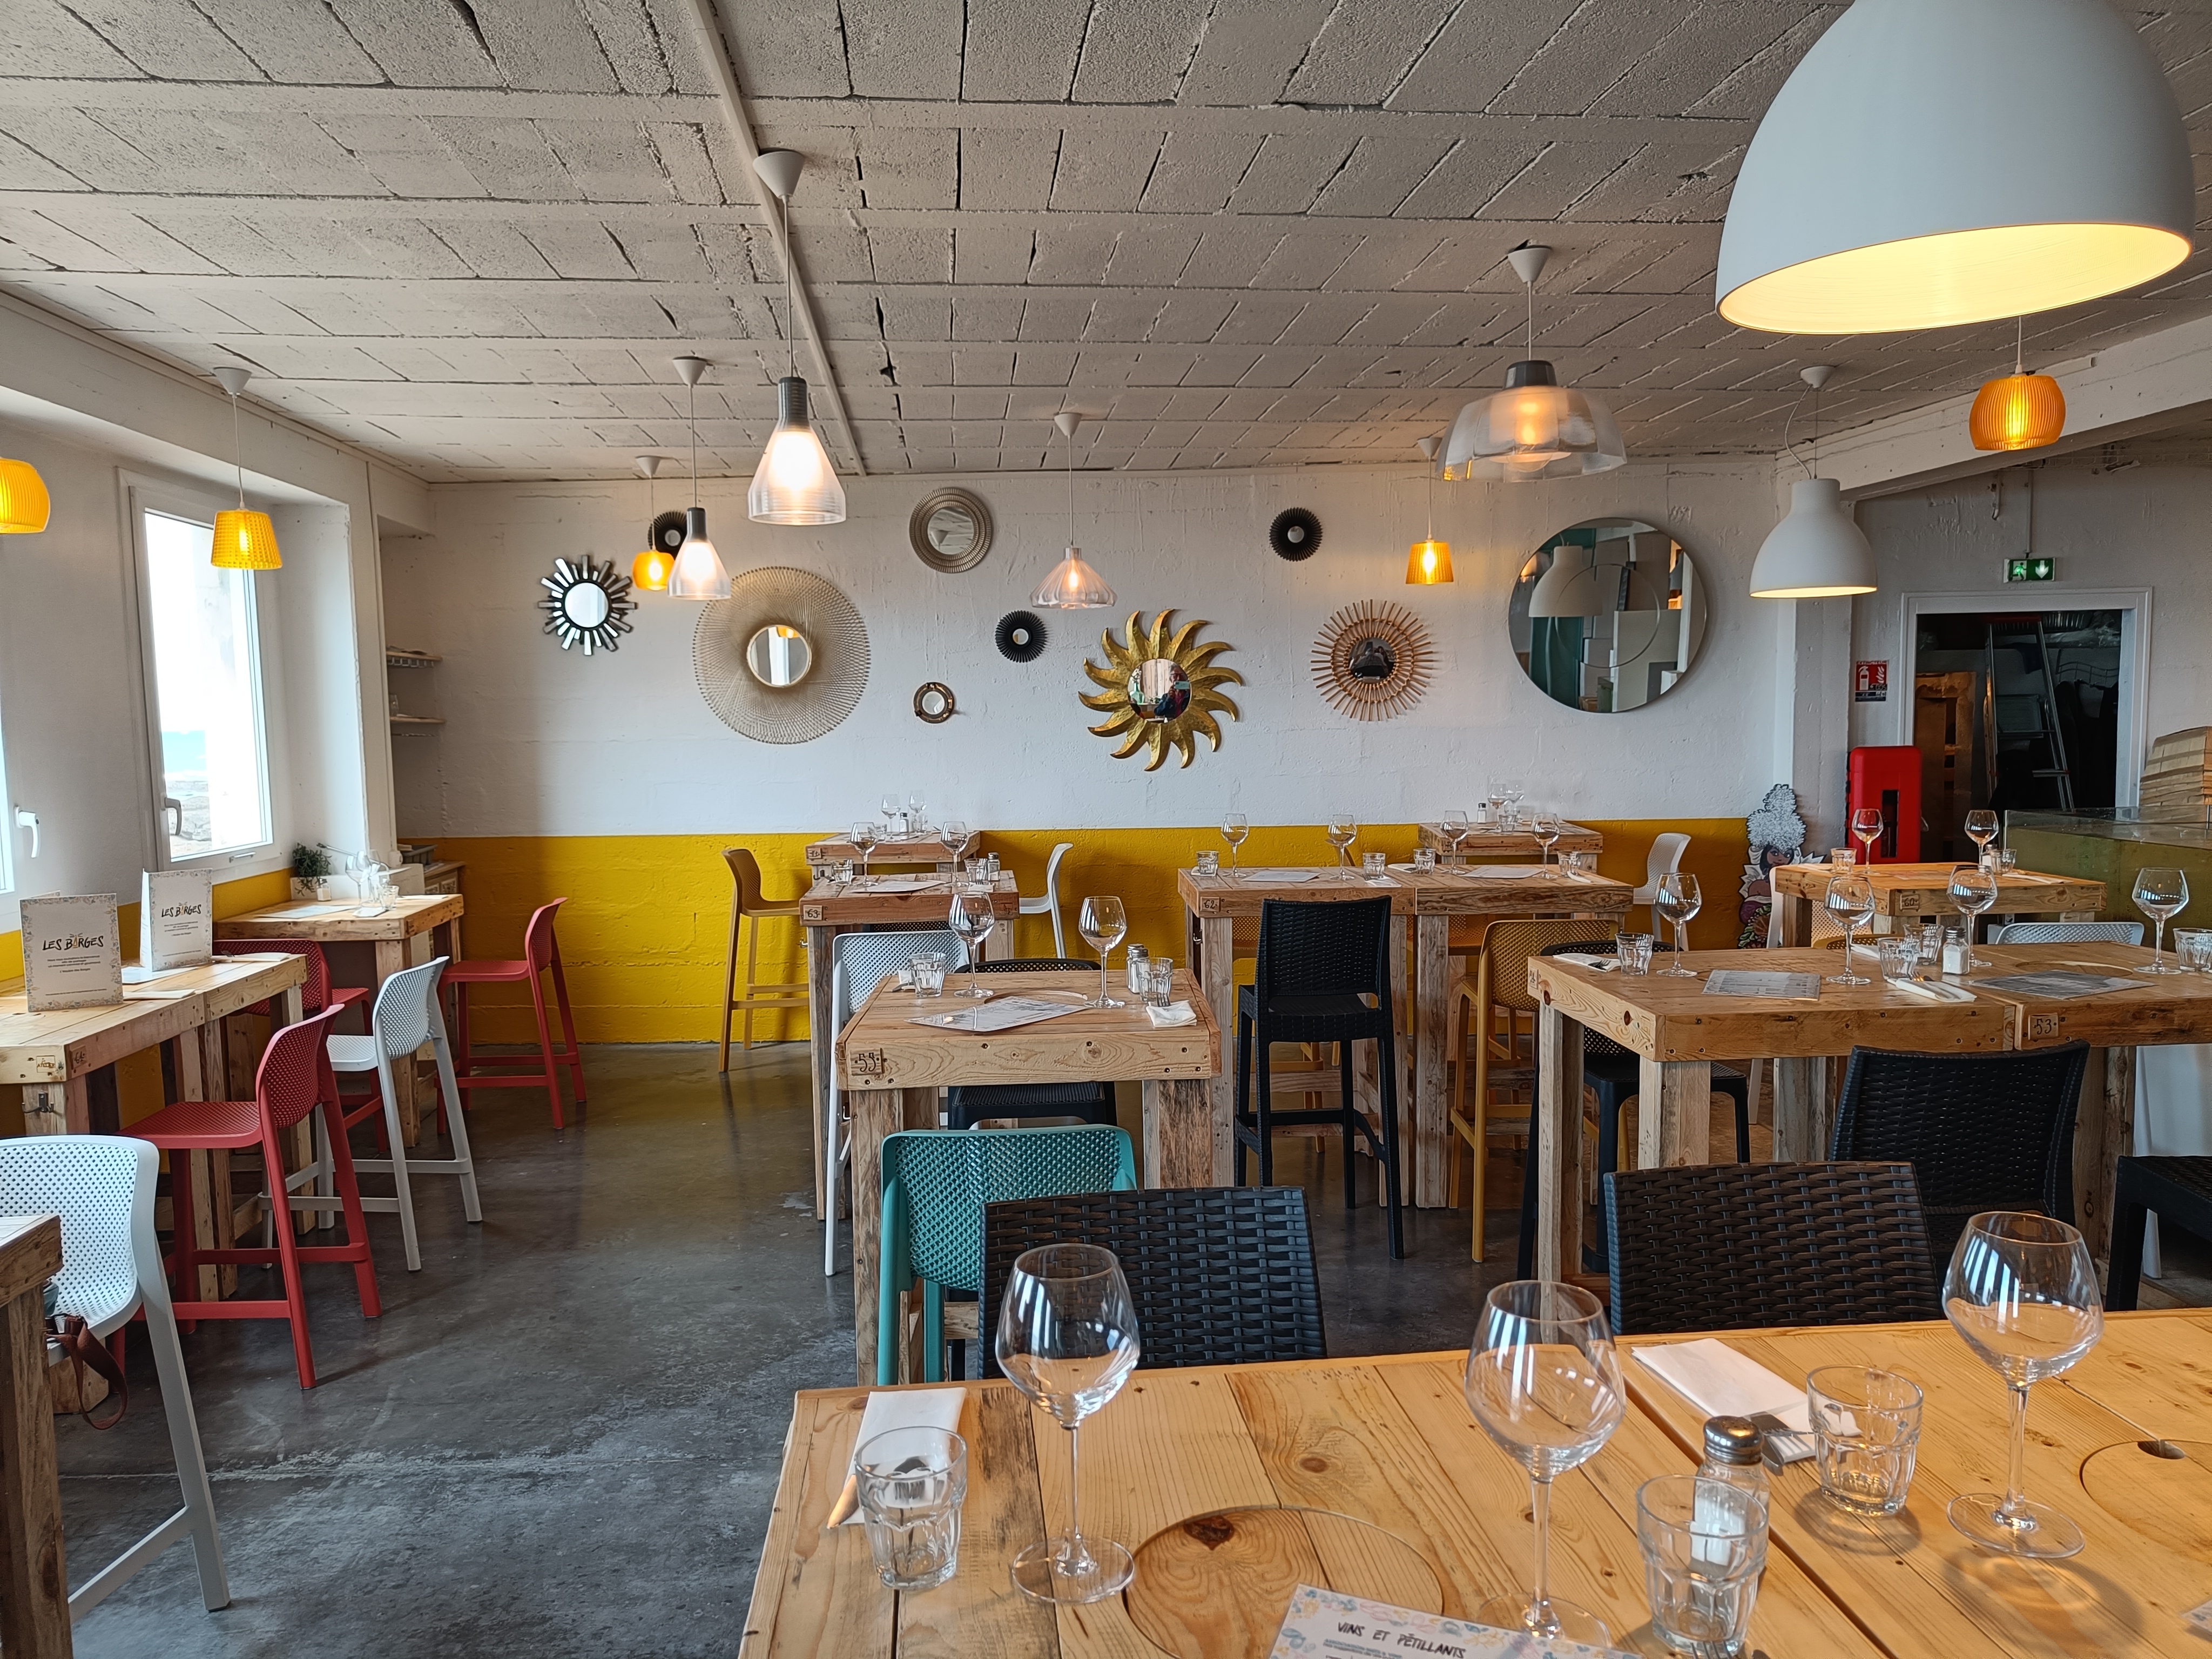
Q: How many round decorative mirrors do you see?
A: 10